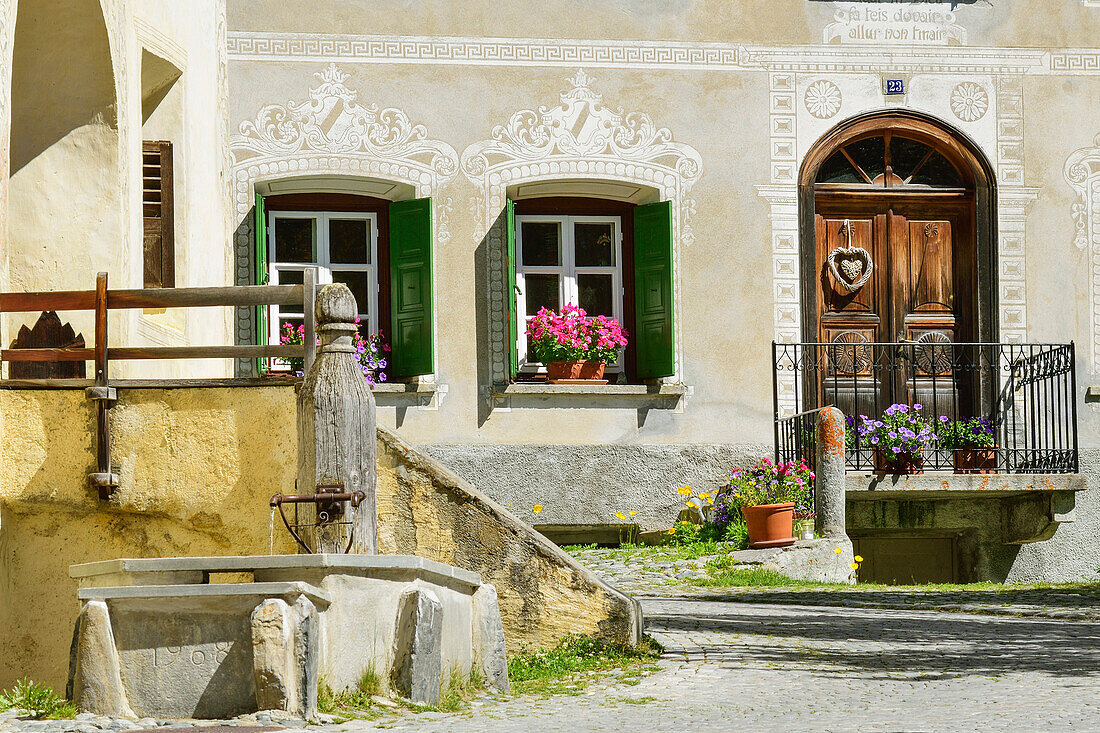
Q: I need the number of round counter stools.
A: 0